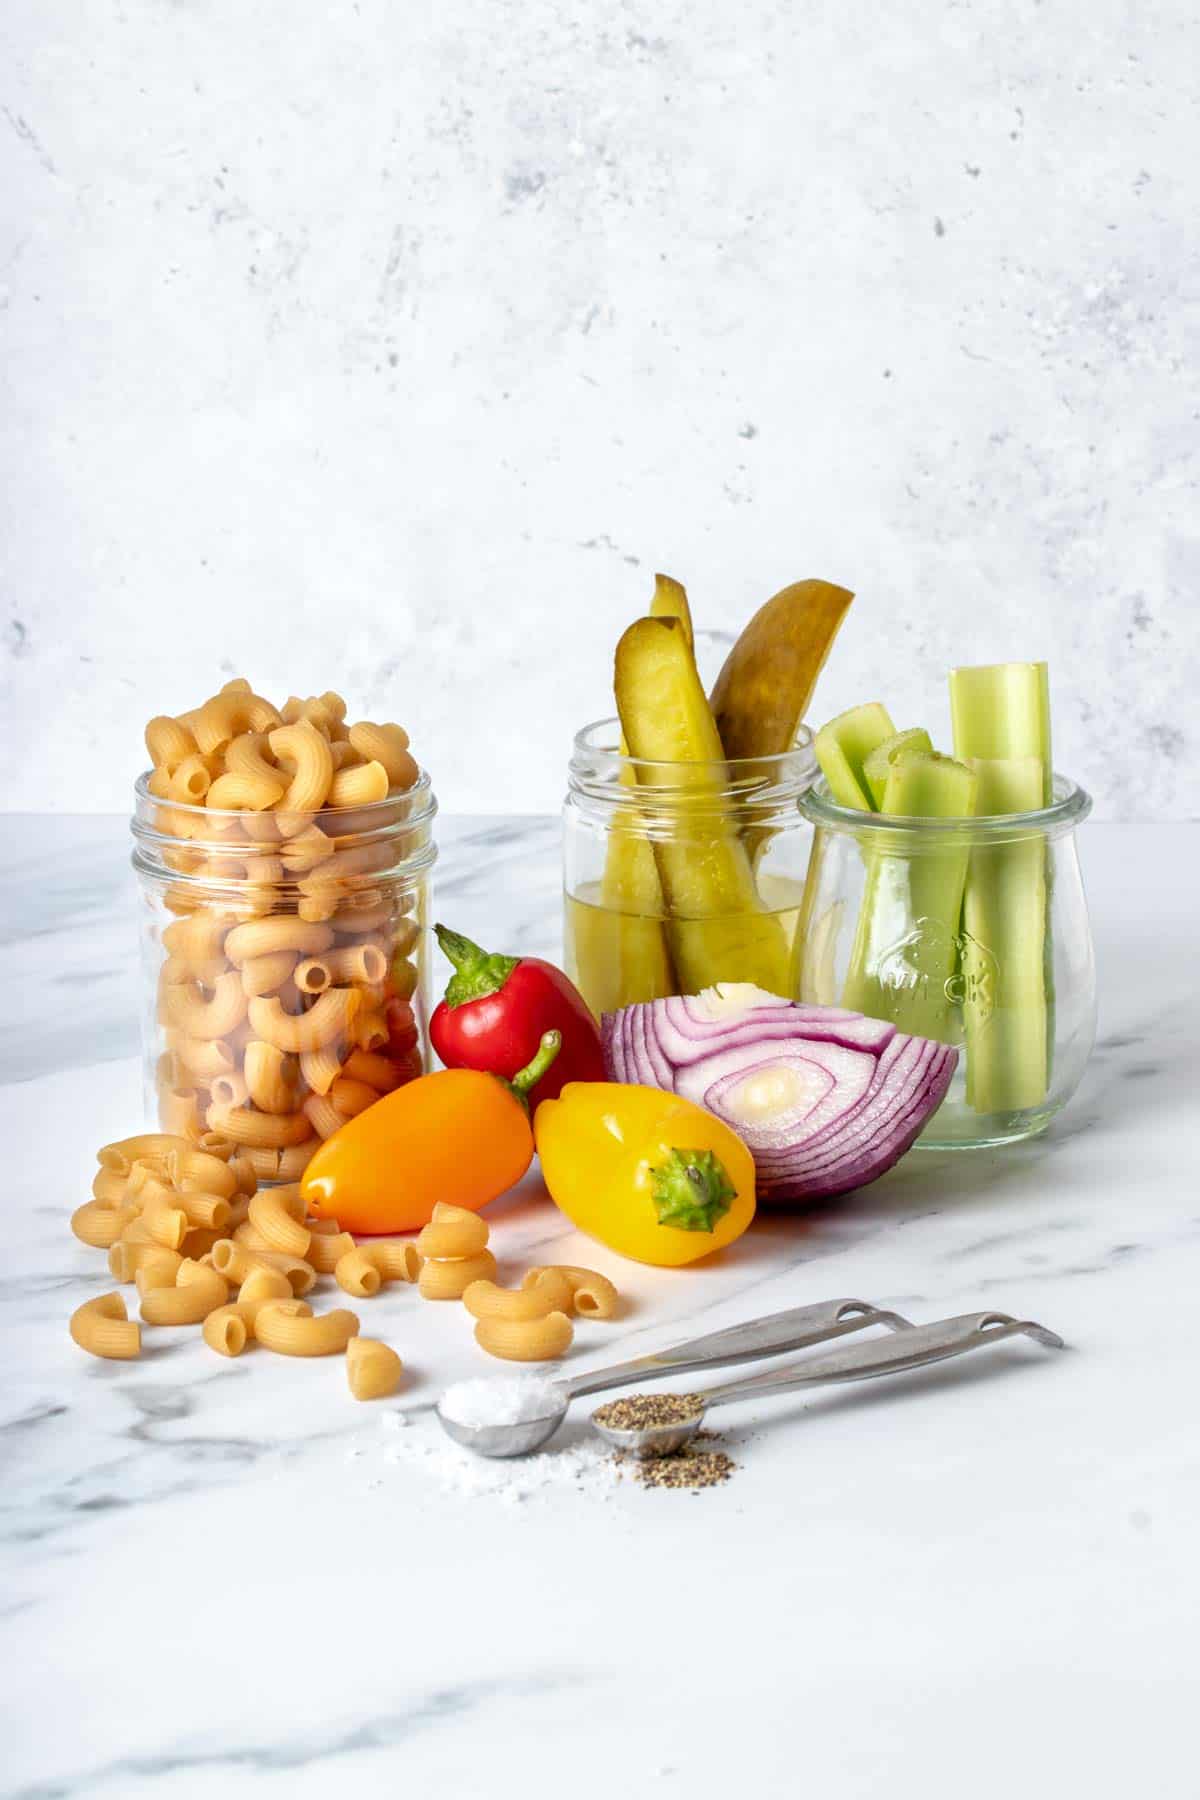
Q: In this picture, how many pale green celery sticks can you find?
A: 5